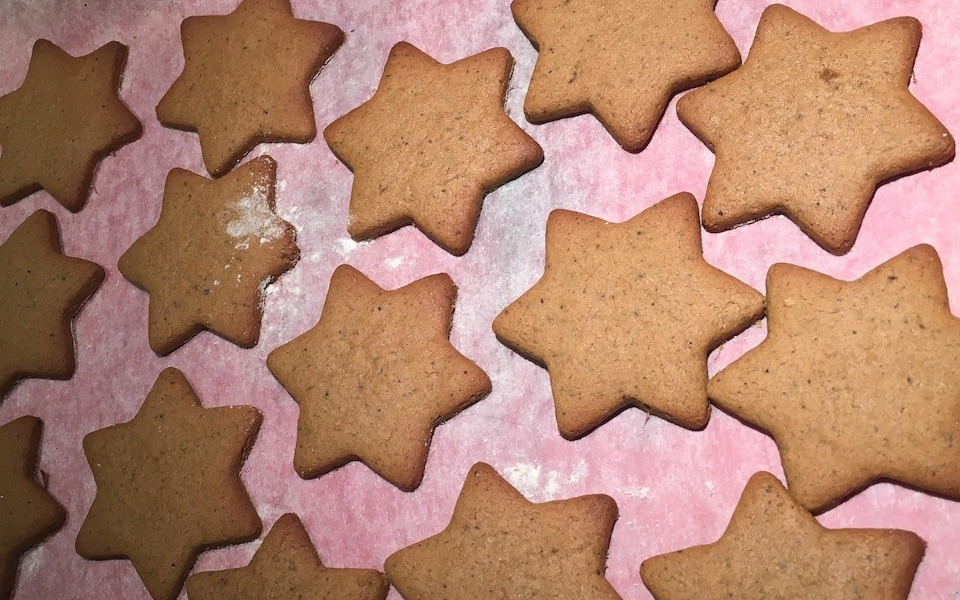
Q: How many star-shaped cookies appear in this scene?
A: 15